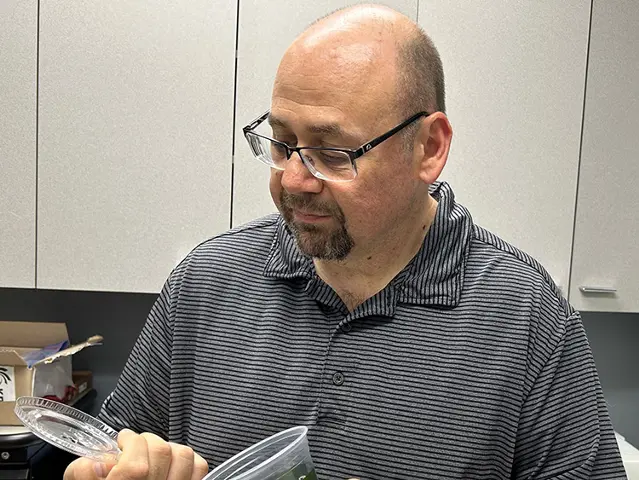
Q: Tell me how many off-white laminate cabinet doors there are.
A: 5